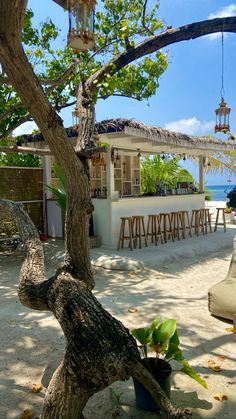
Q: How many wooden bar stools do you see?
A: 9